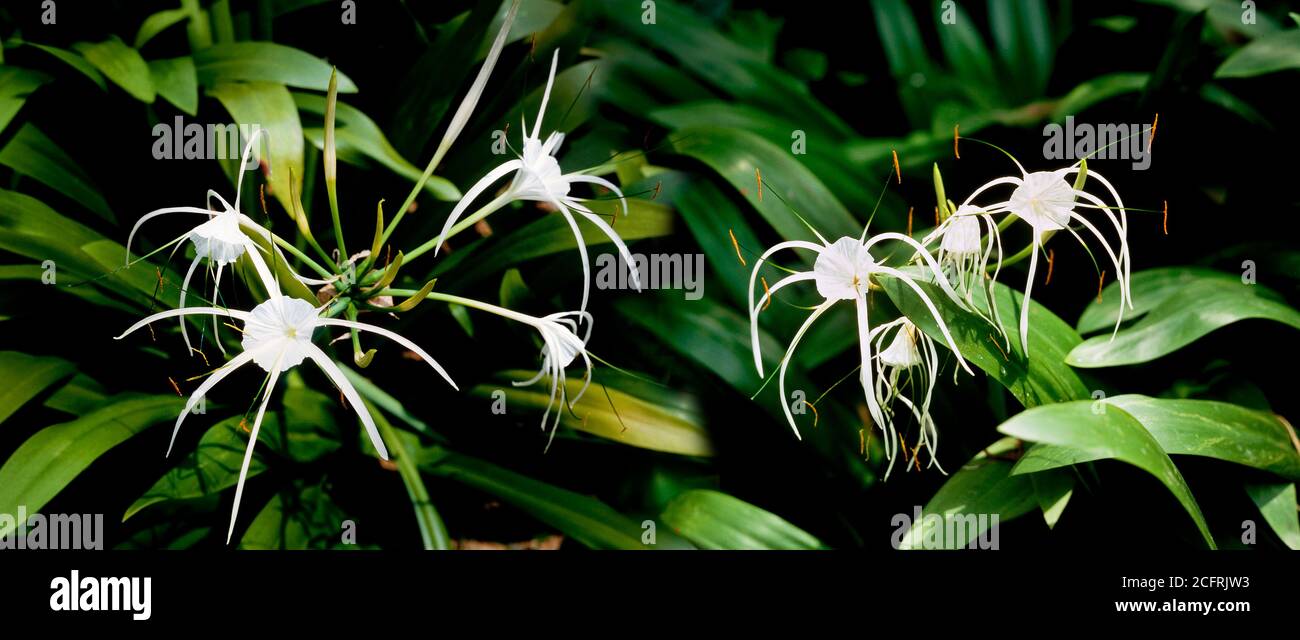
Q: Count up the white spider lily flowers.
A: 8